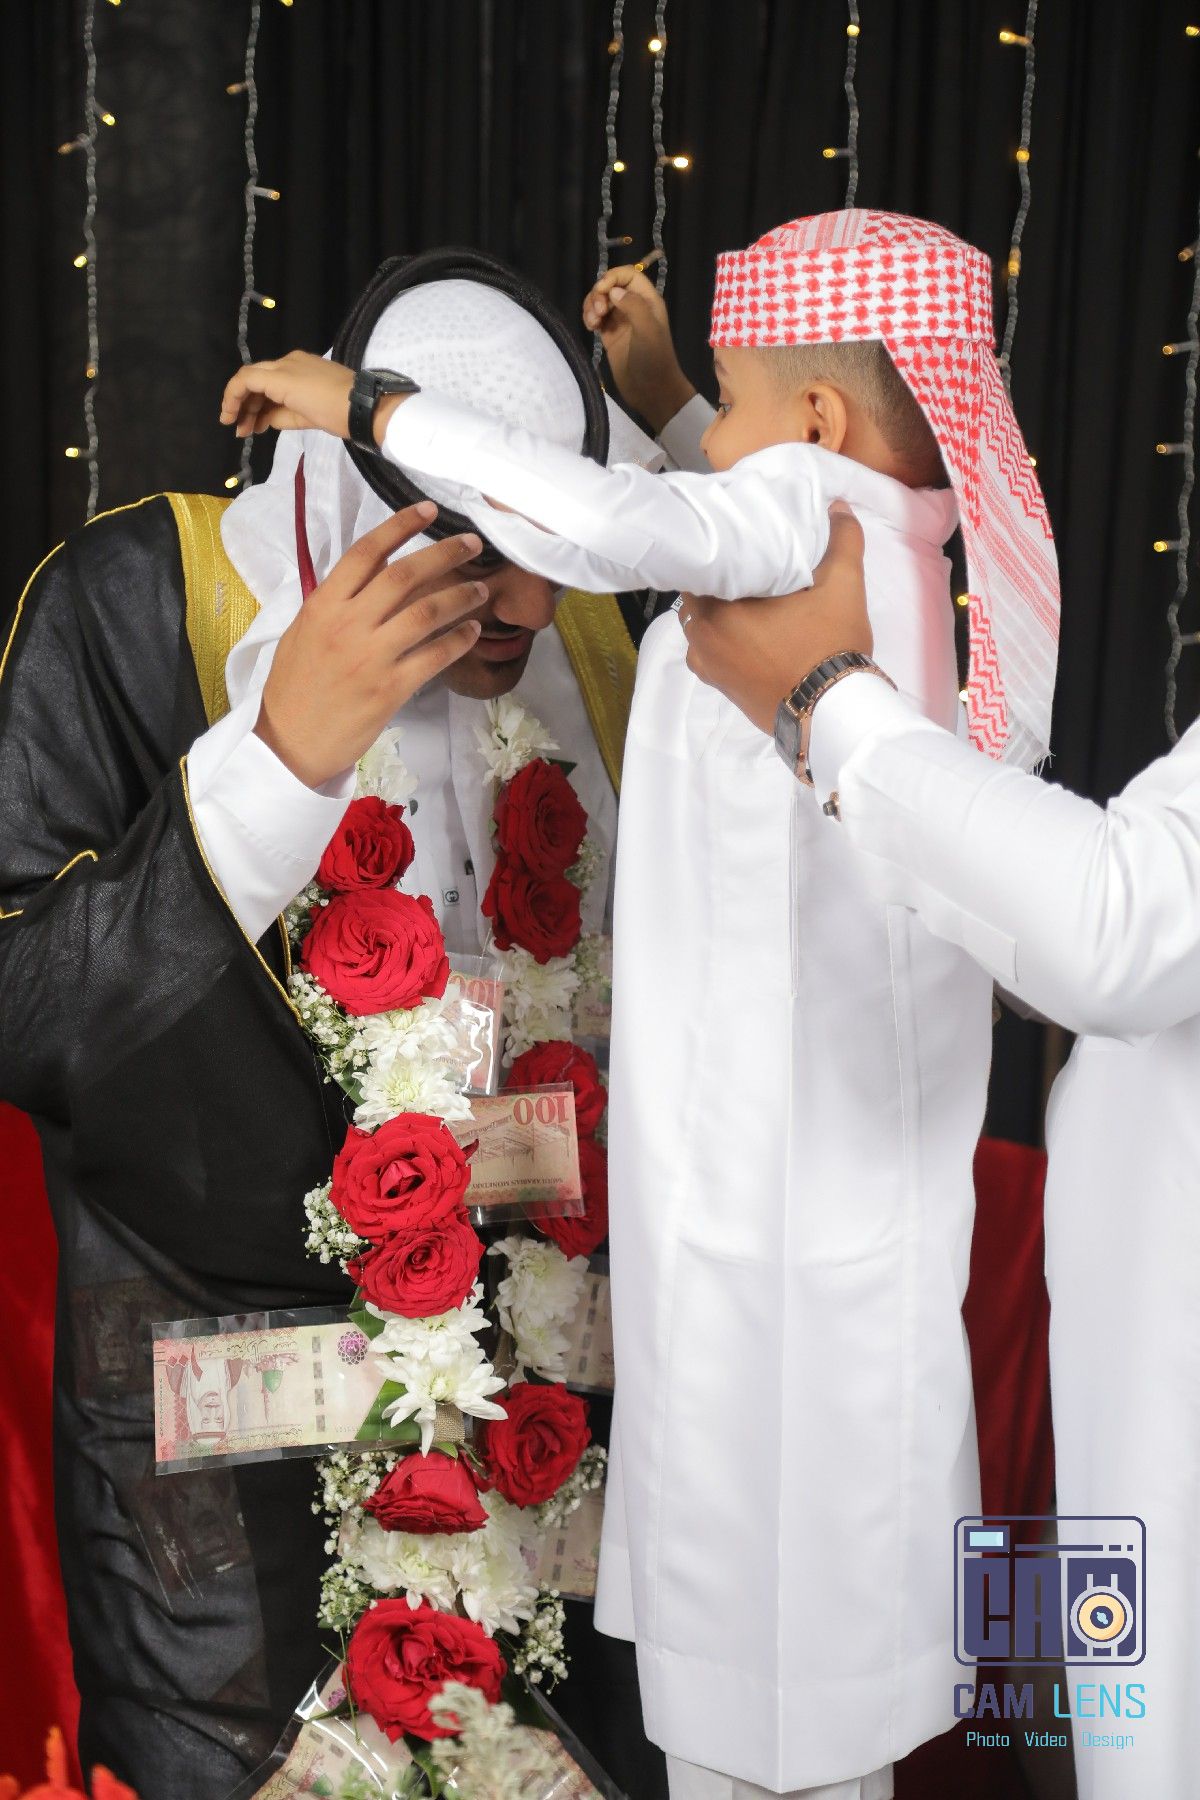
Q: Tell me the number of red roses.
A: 11